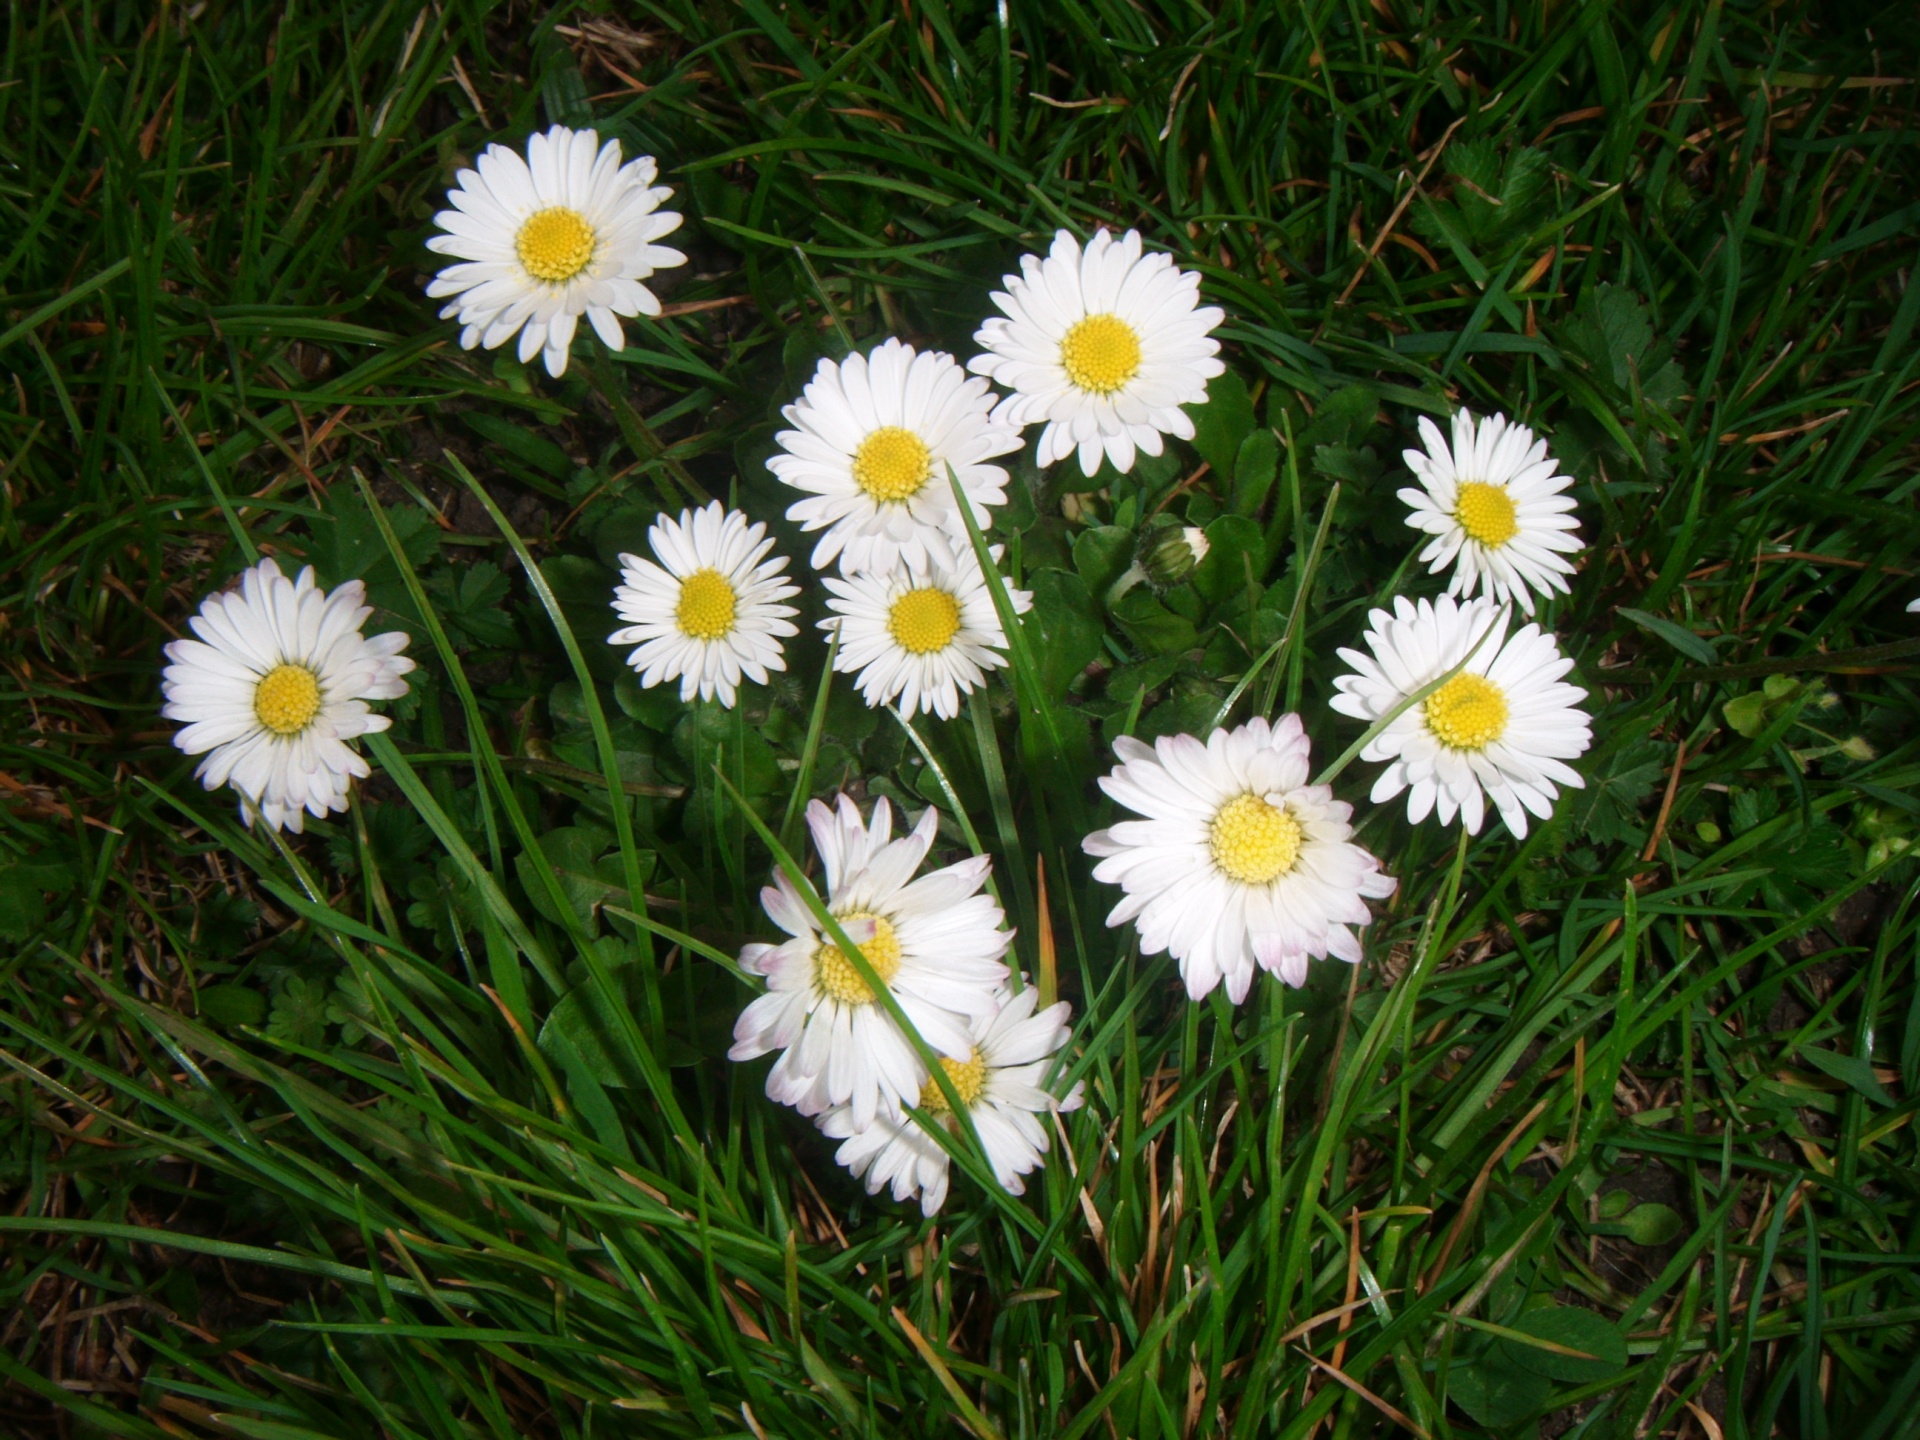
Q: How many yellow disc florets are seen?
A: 11